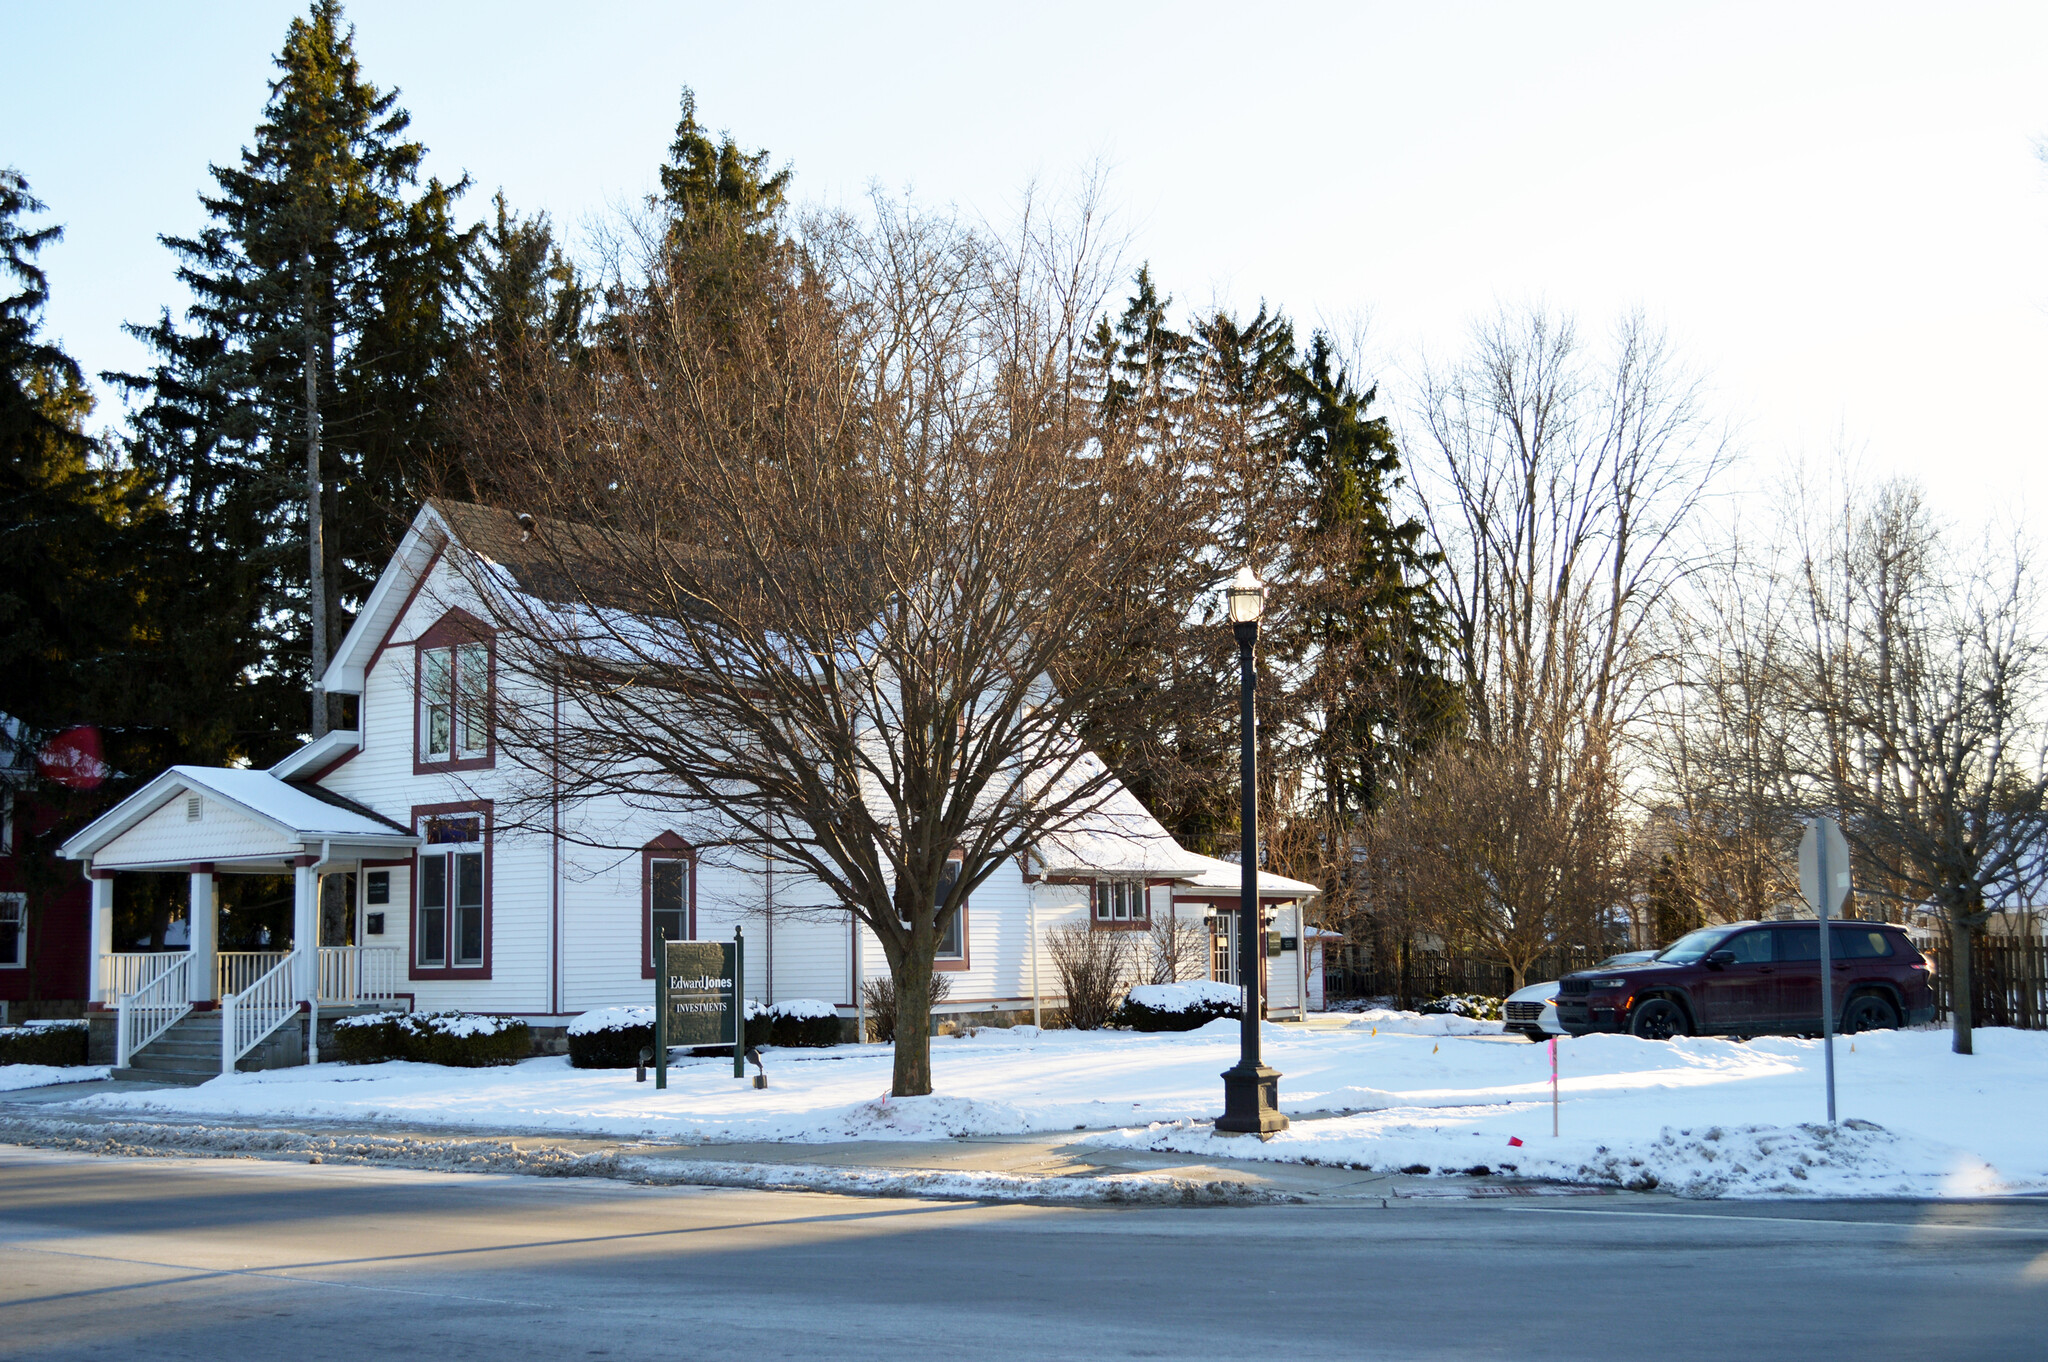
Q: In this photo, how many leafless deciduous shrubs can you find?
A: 3